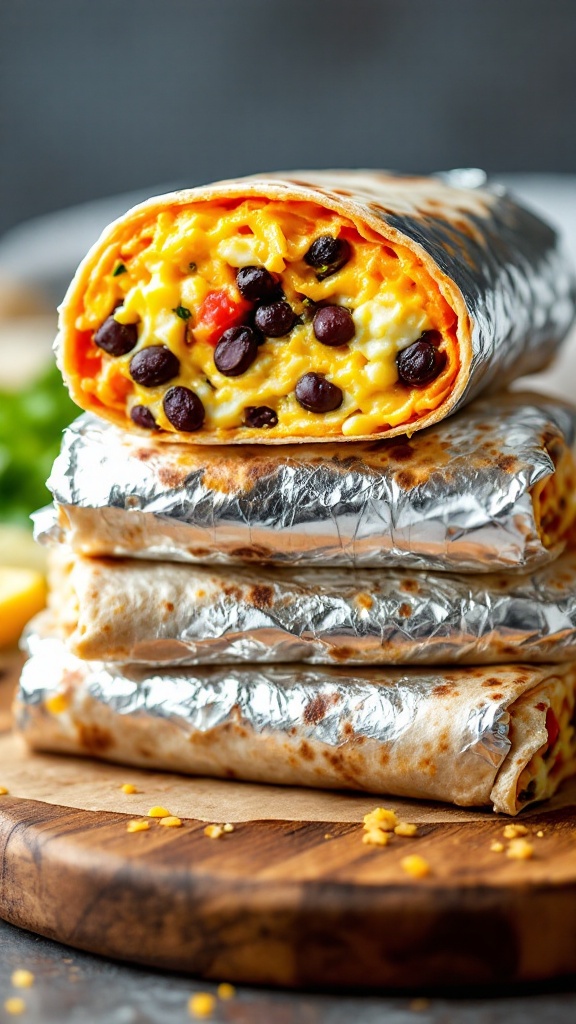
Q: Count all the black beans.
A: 12